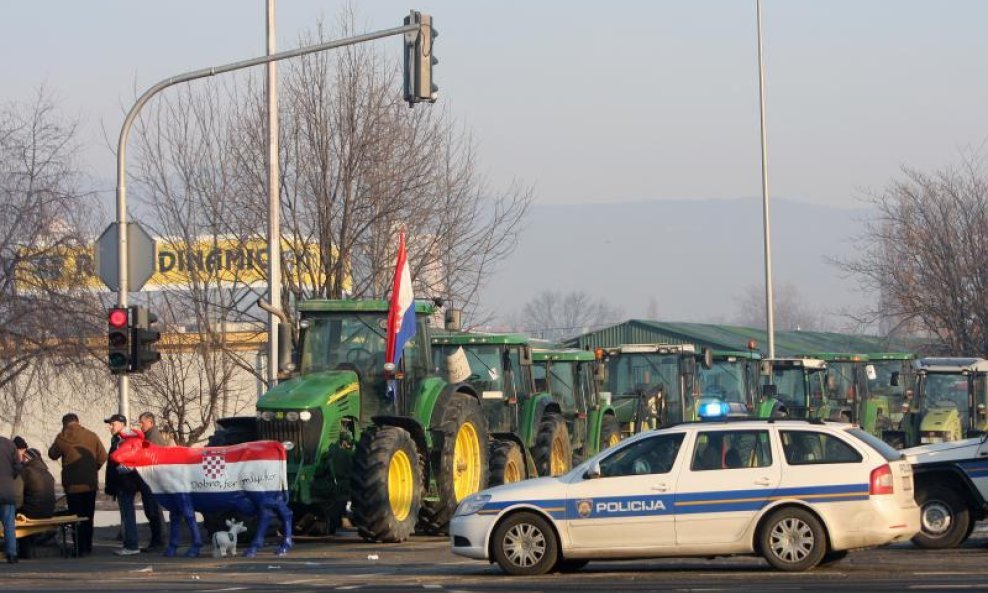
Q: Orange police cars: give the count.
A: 0